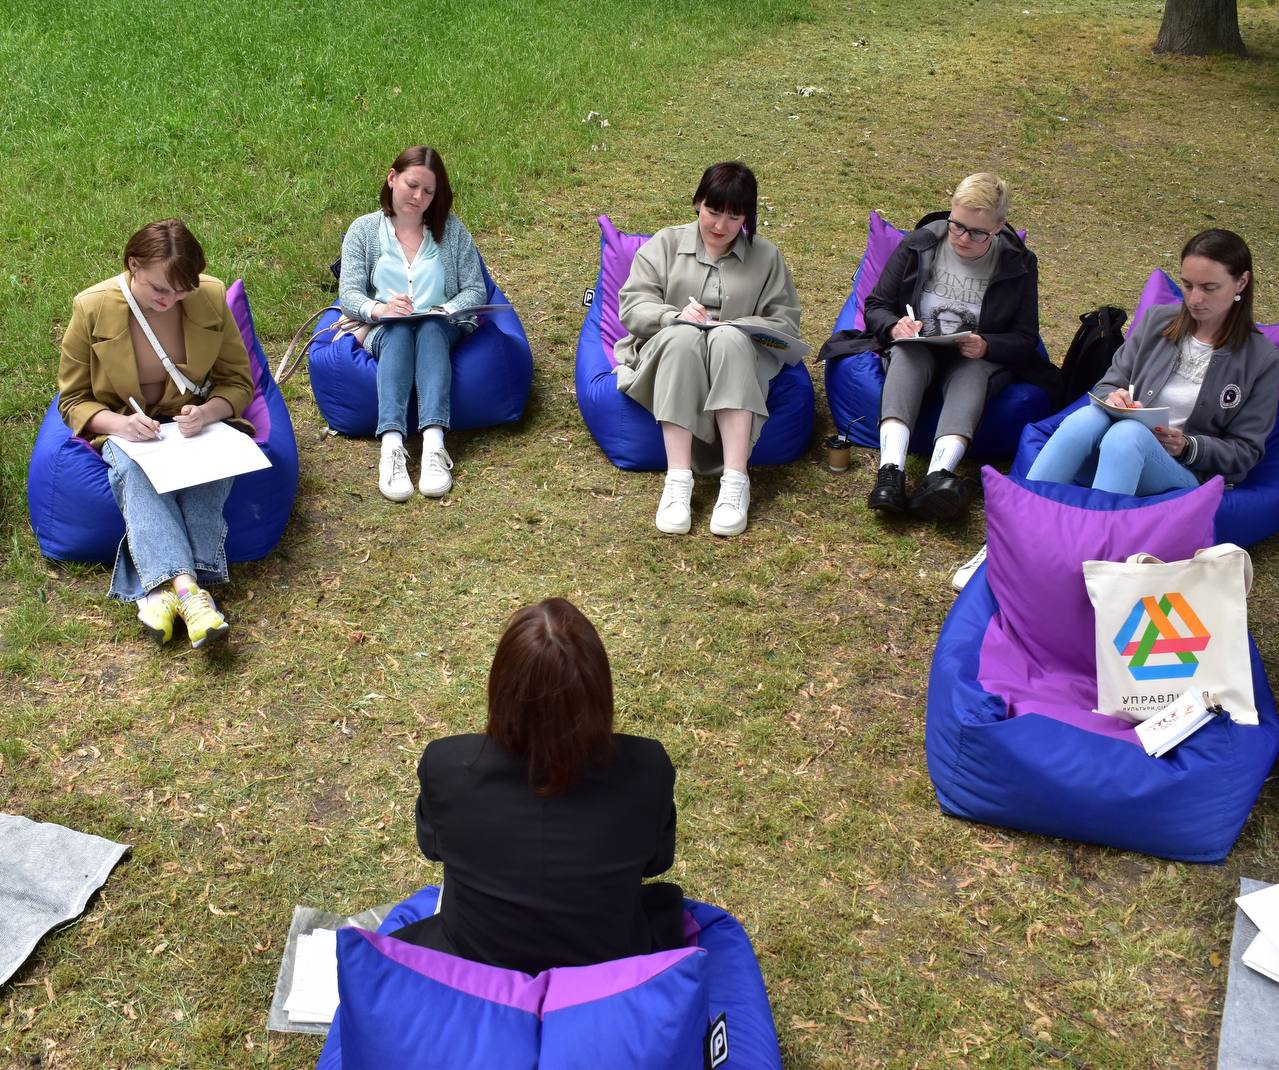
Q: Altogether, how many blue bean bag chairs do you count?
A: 7